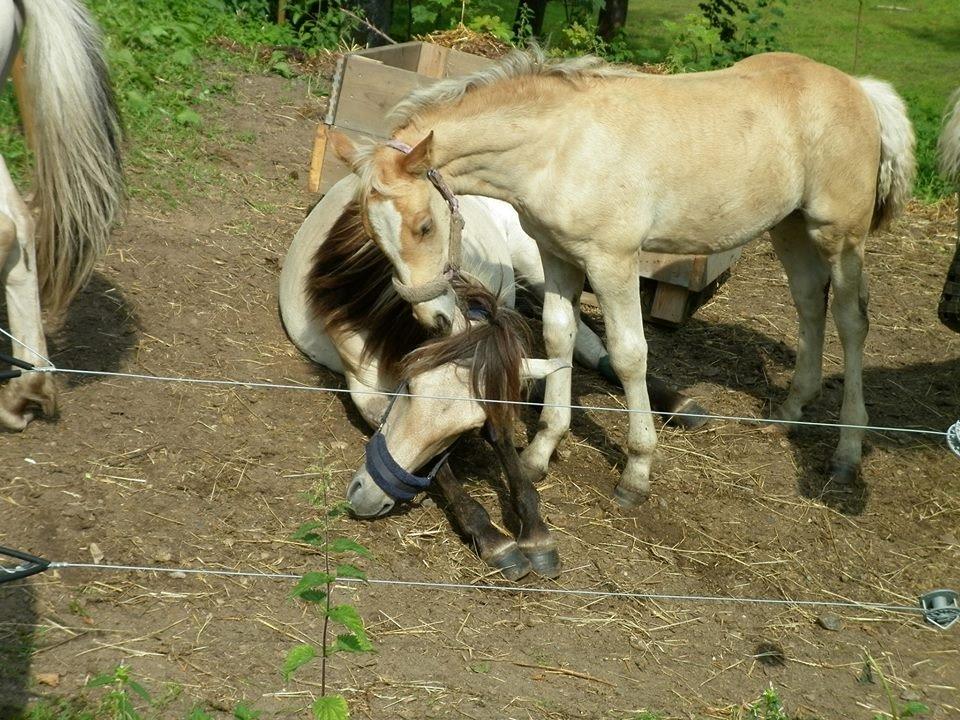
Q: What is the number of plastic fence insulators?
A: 2